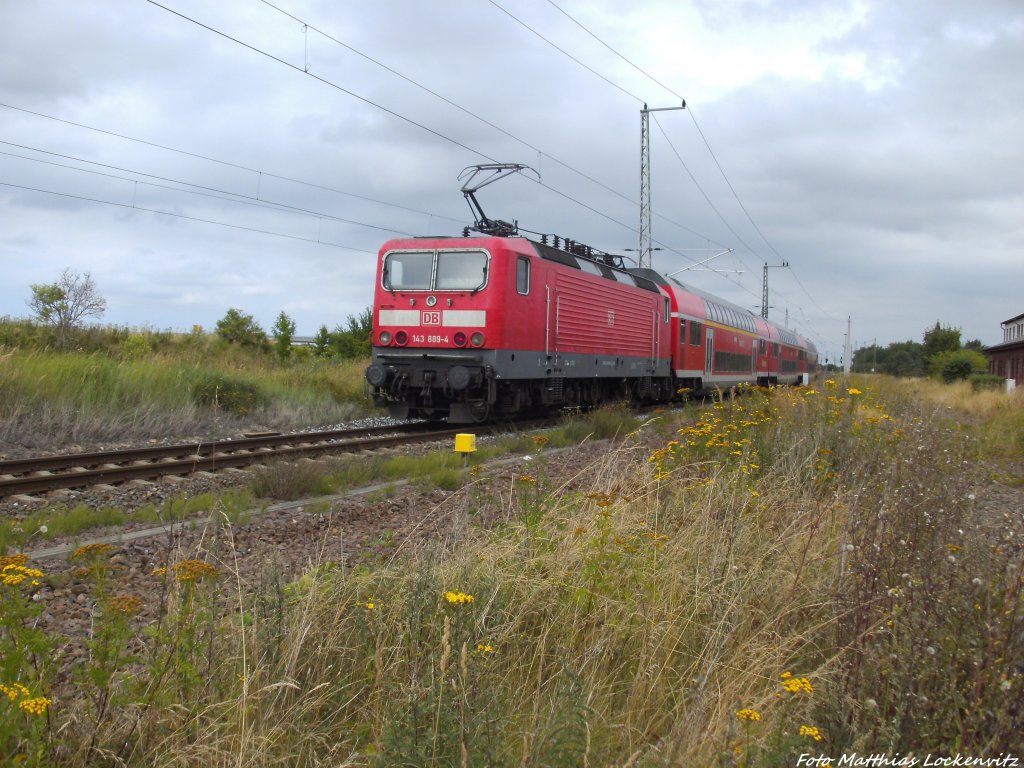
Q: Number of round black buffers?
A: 2